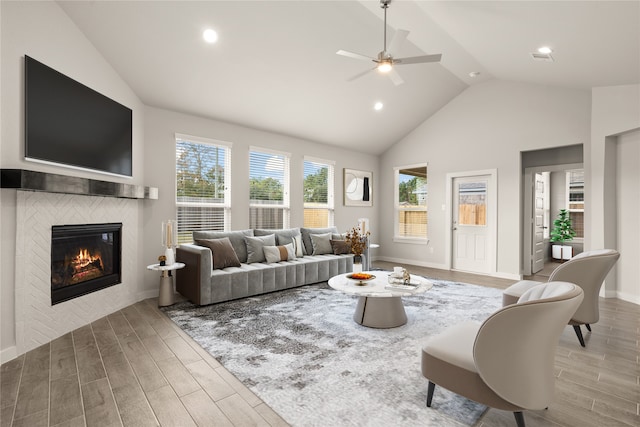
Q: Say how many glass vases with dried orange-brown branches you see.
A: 1